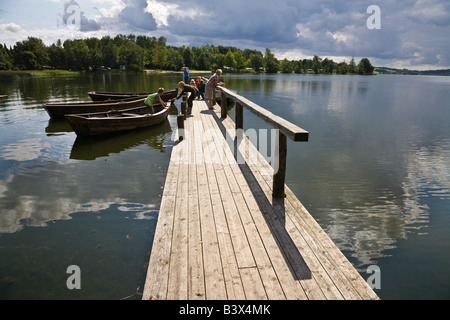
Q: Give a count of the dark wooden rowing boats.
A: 3